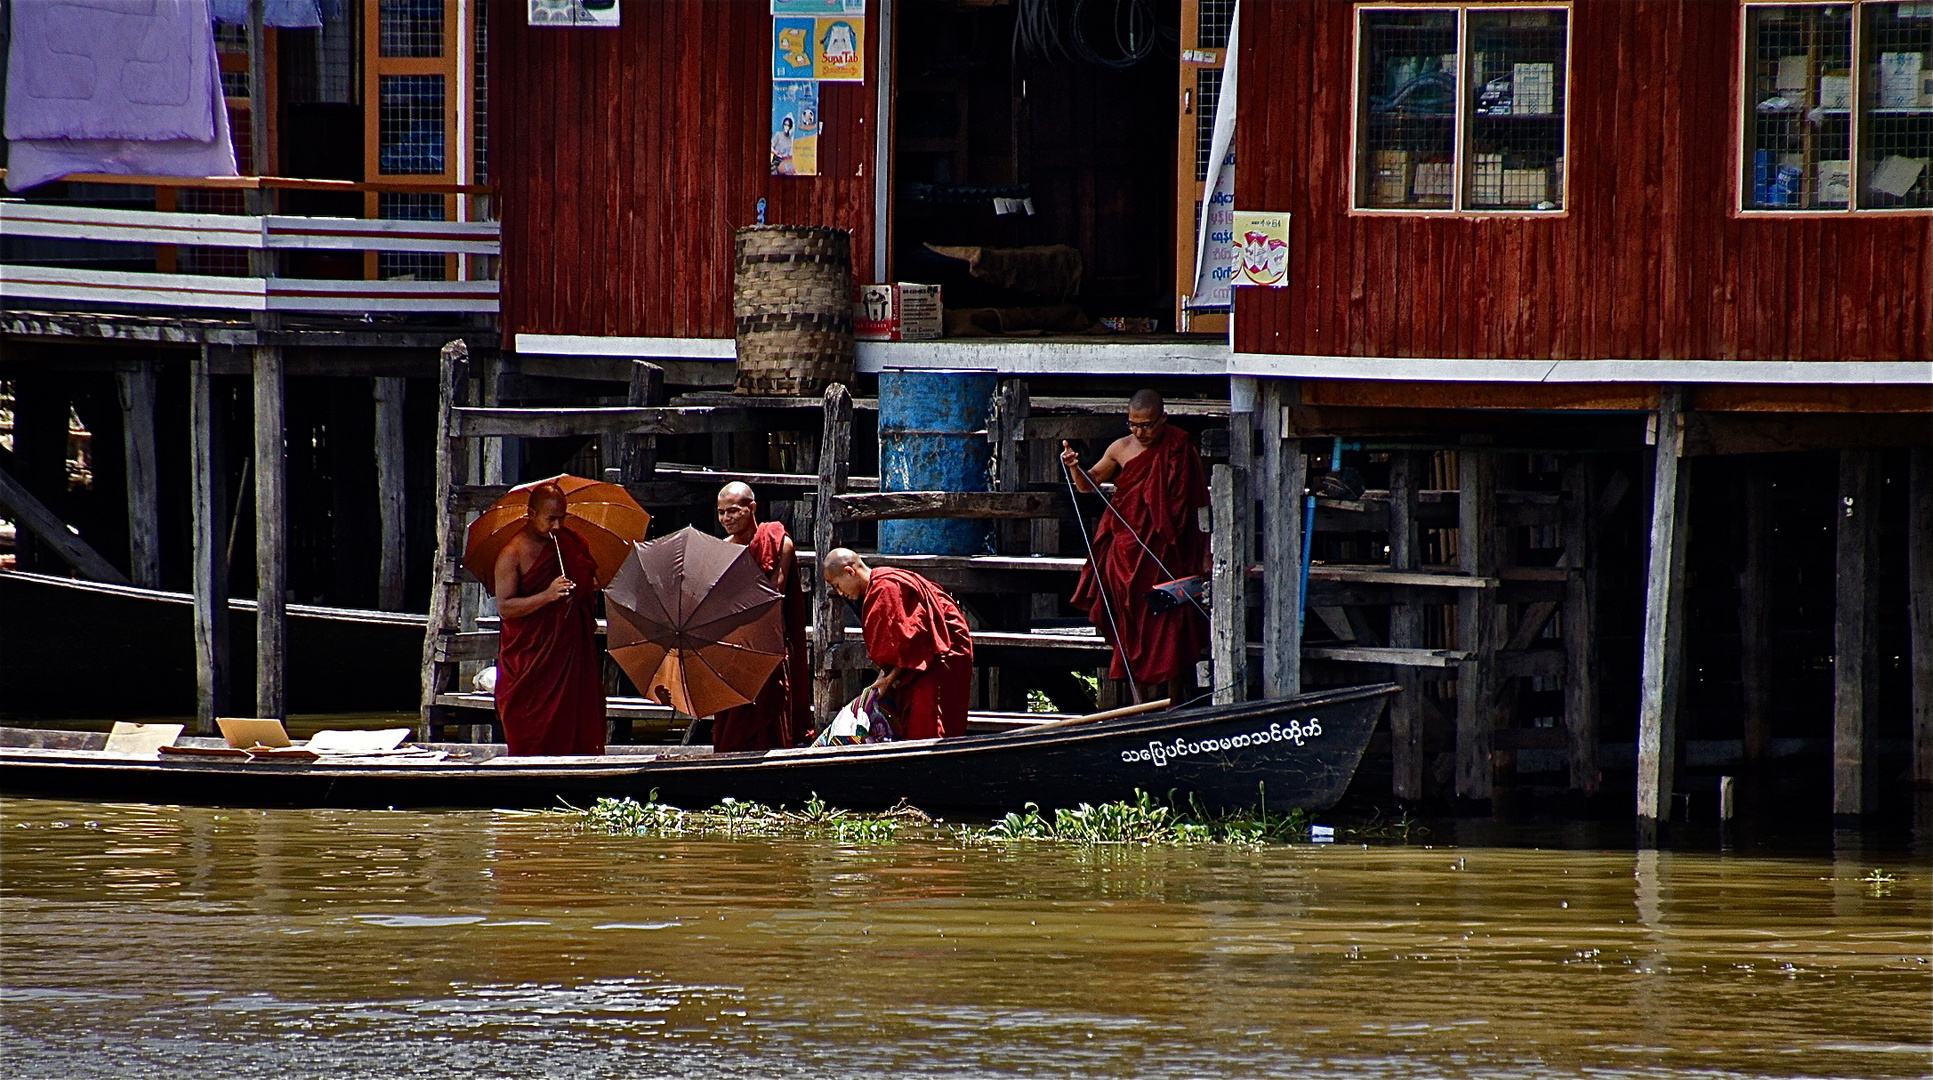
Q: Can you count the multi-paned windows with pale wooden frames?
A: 2